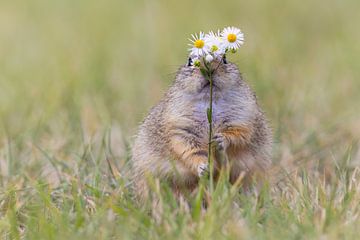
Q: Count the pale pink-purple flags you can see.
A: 0